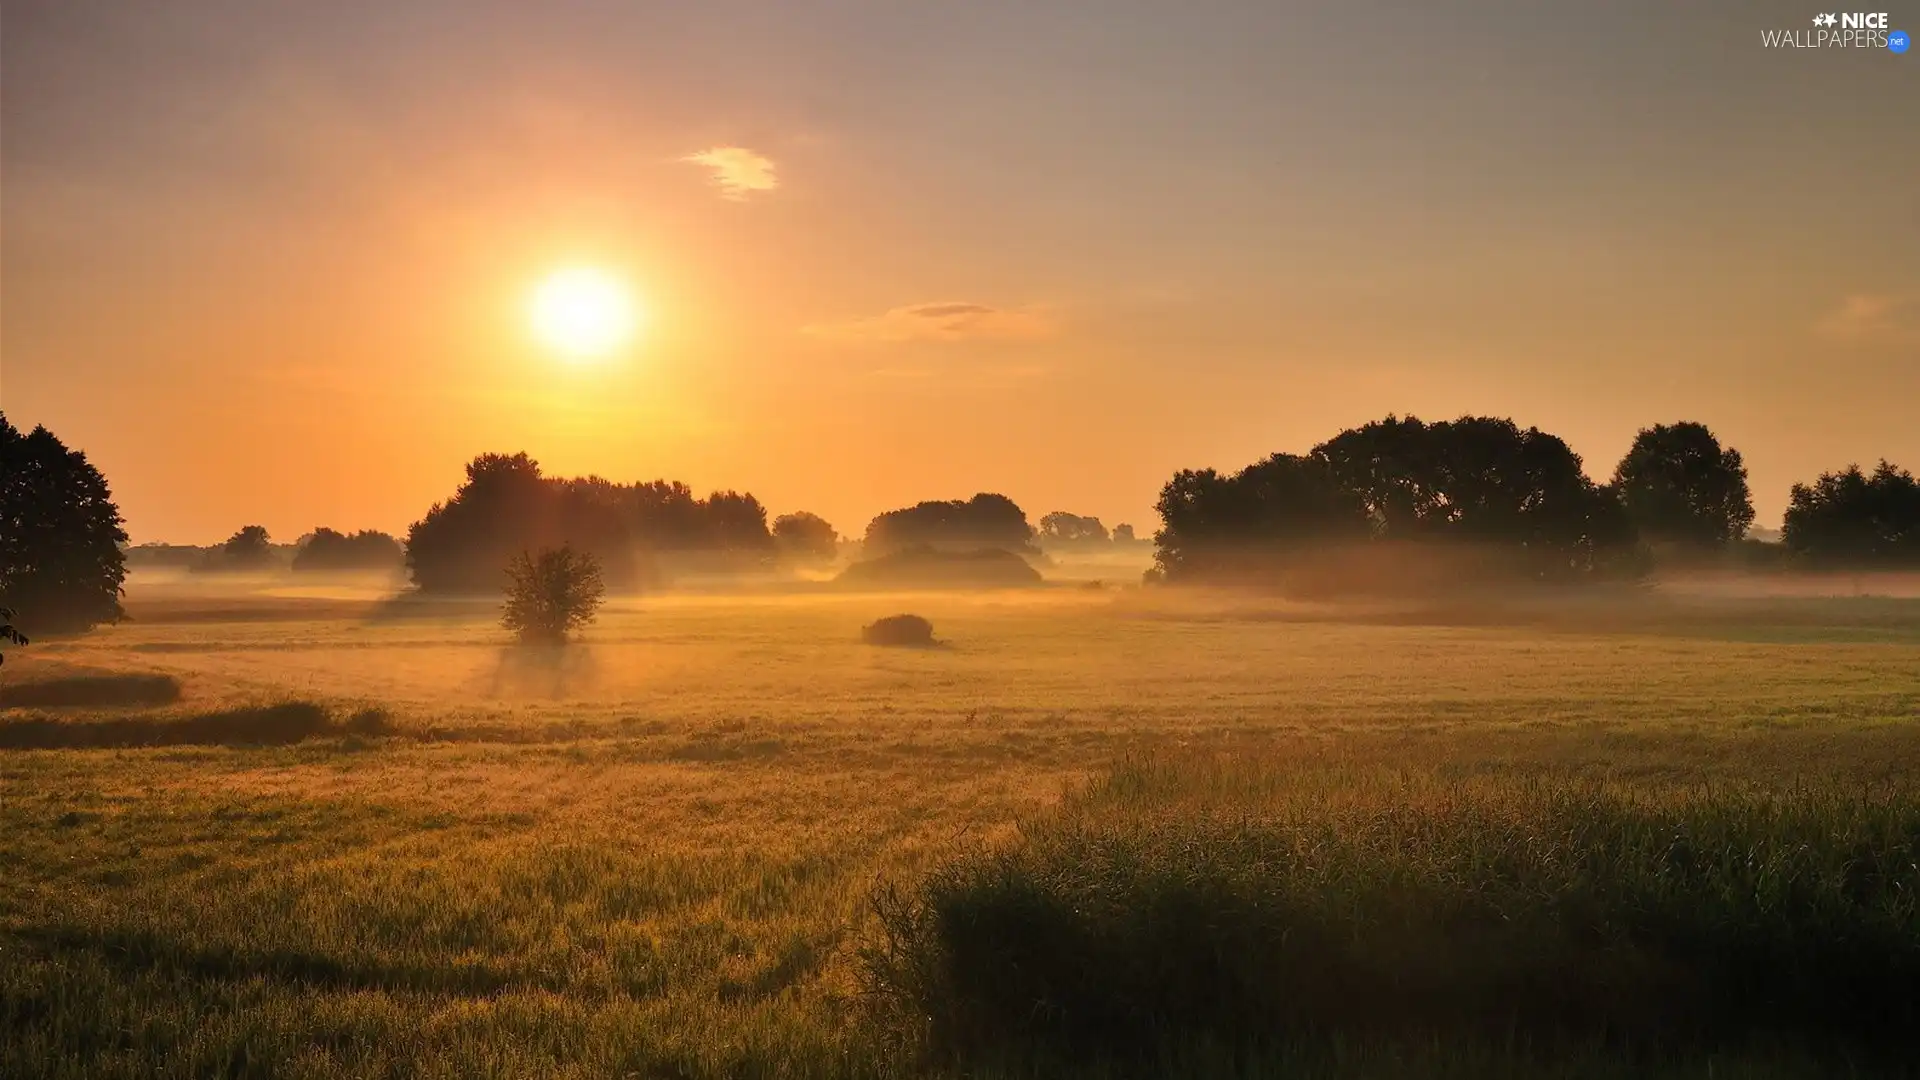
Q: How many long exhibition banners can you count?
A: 0